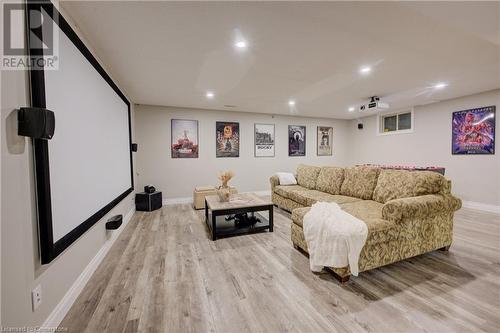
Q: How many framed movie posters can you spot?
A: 6